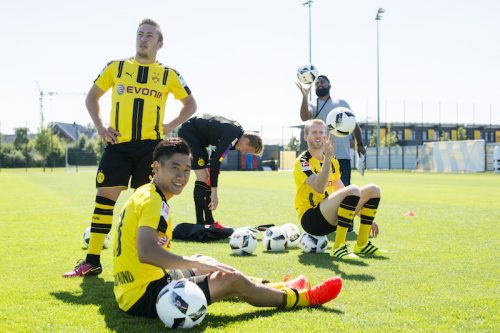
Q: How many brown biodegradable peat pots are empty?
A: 0